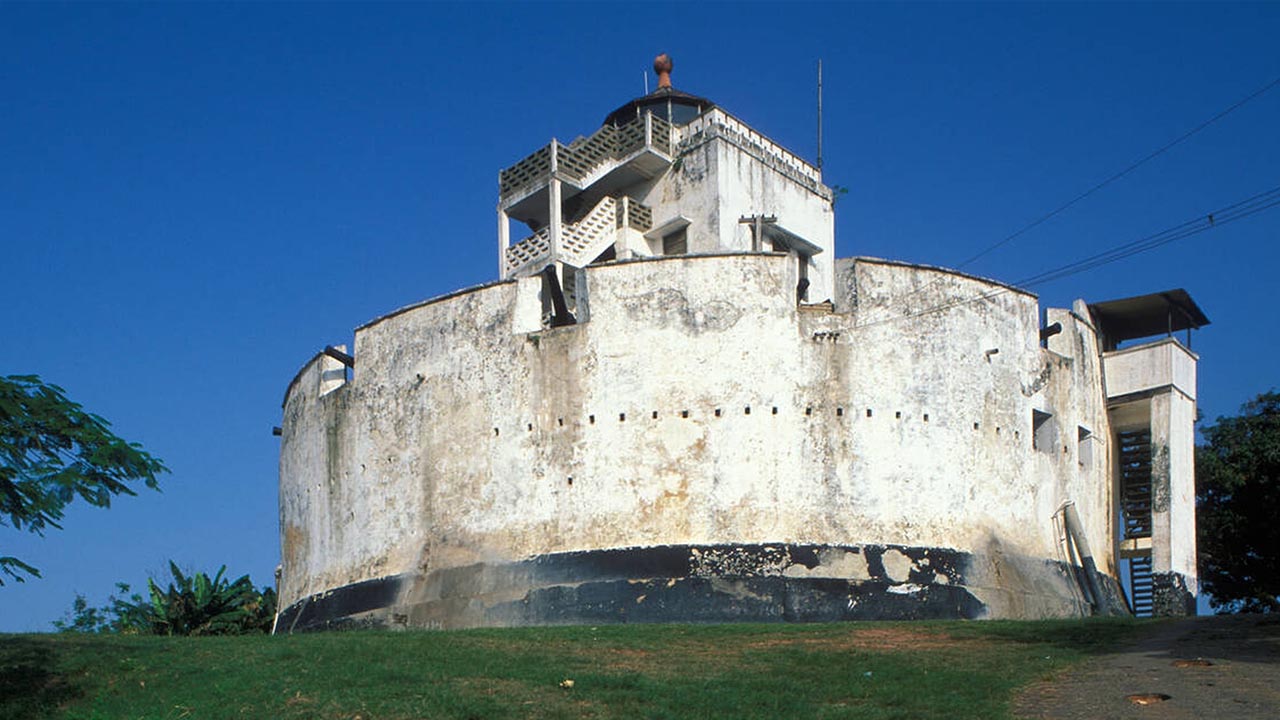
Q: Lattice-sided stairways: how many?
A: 2